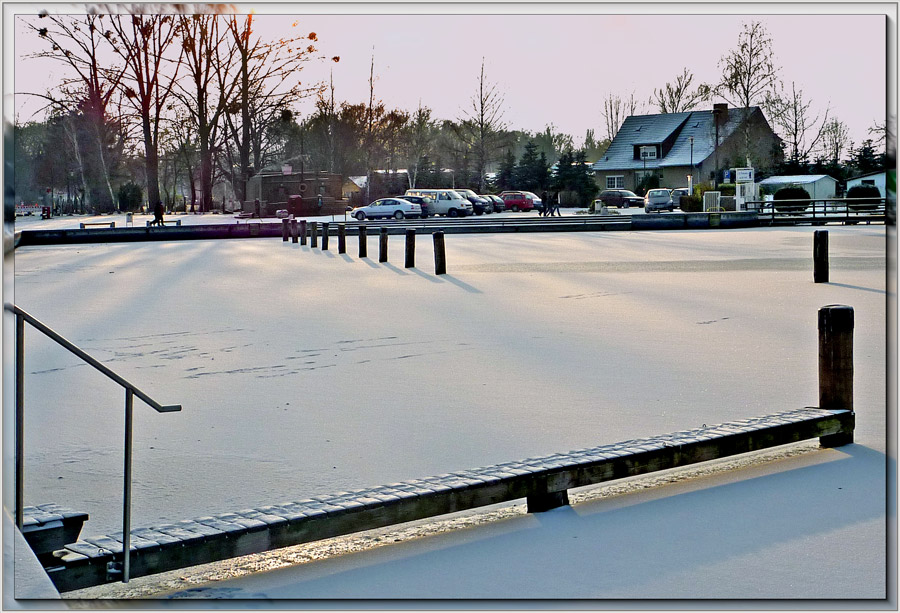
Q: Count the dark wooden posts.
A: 12